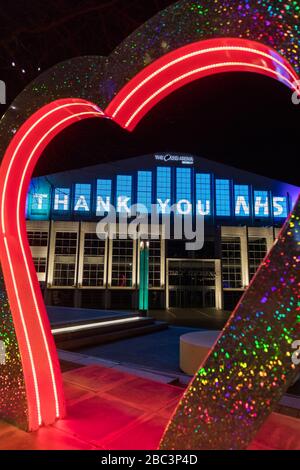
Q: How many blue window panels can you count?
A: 13